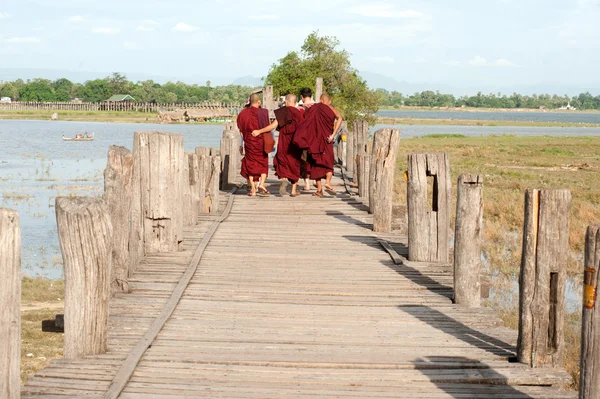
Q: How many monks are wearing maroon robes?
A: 3